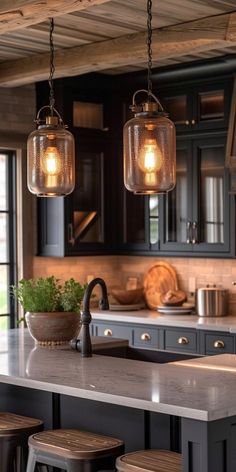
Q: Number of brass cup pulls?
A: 4